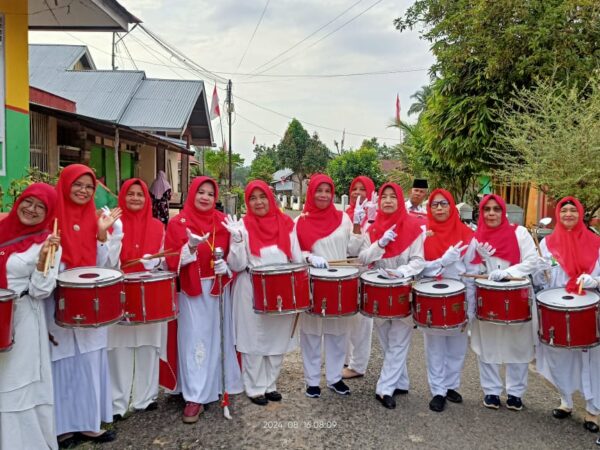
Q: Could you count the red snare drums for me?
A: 9